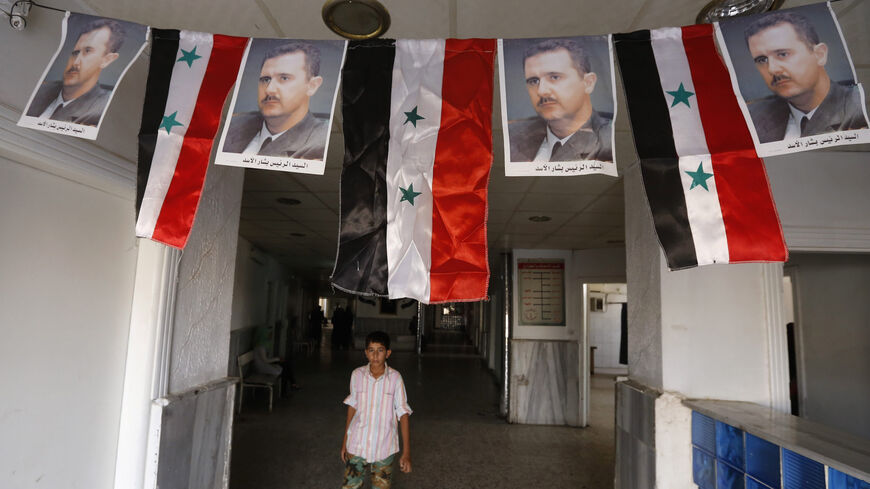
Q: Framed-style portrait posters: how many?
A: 4